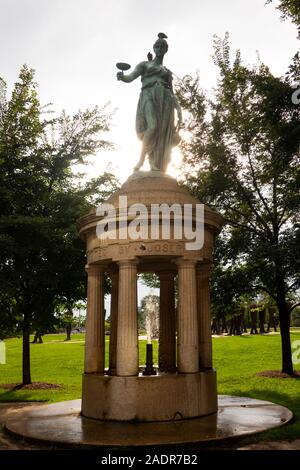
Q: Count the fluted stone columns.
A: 6